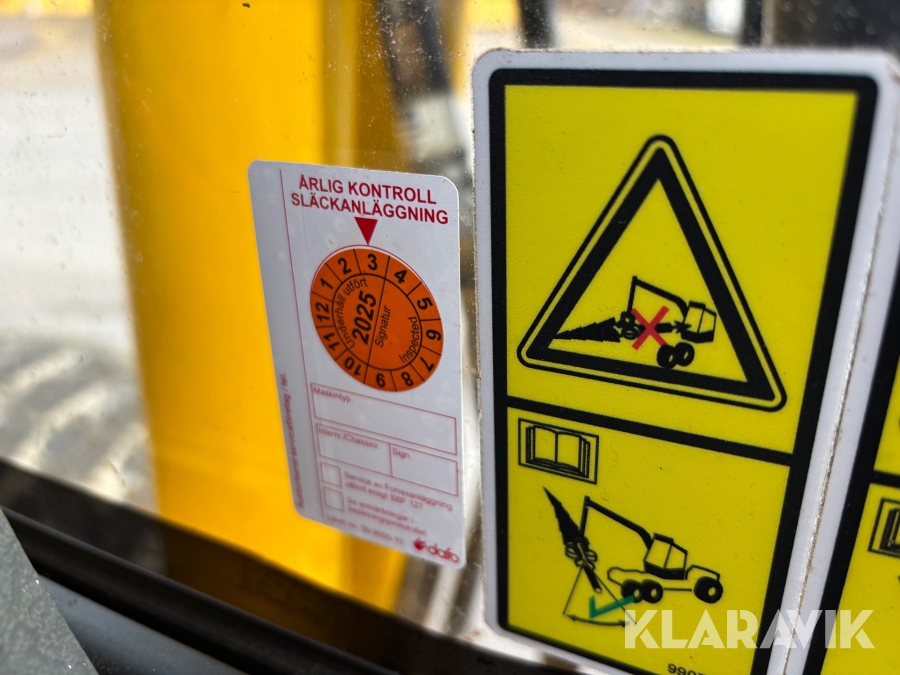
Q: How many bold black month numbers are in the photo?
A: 12